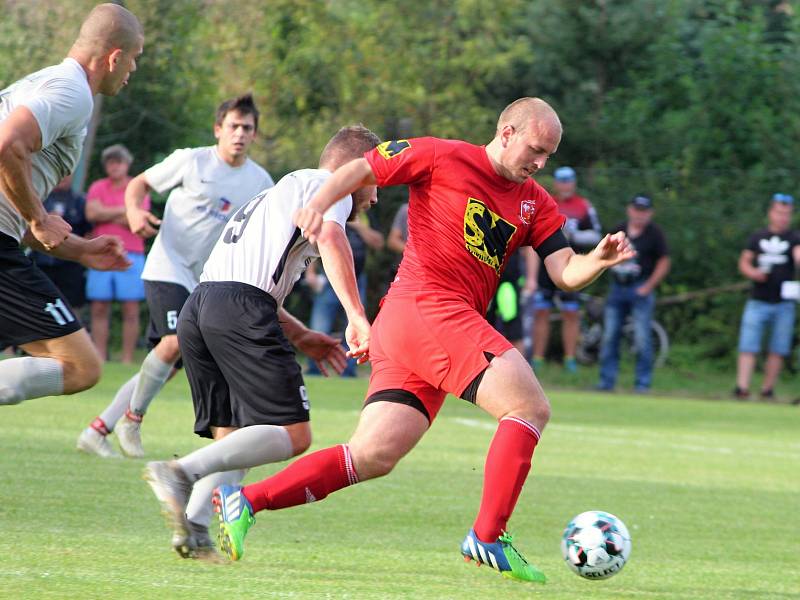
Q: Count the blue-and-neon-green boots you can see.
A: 2